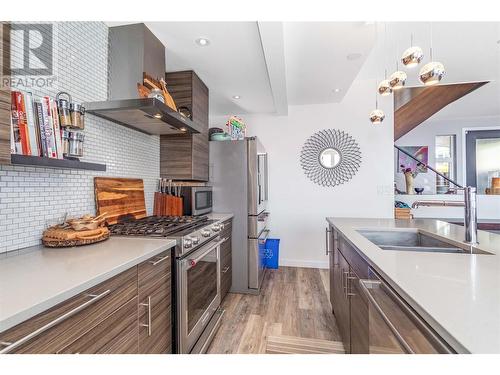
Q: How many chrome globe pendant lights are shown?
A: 5